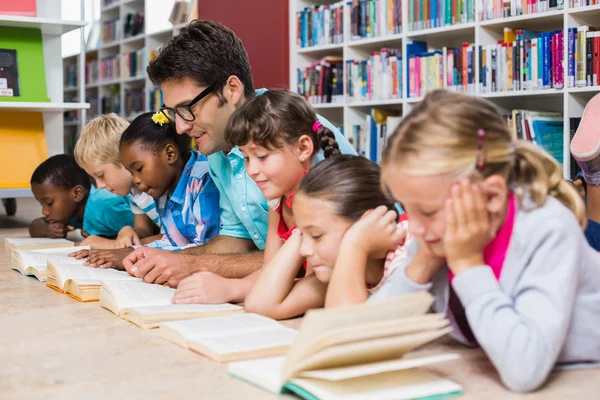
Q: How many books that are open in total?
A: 6